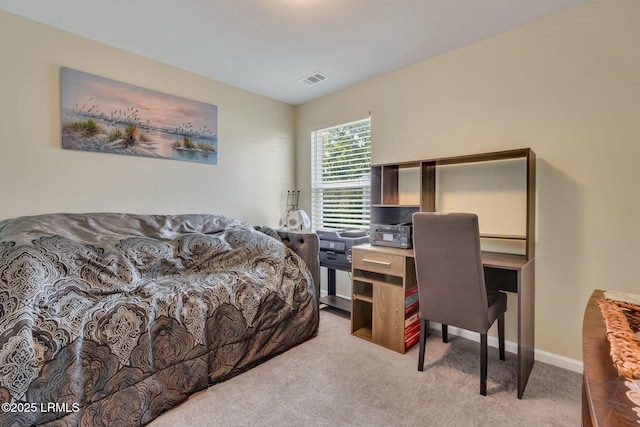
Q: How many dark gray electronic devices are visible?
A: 2